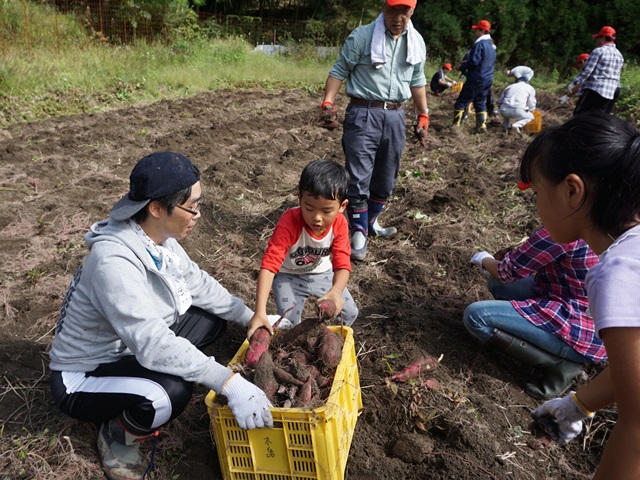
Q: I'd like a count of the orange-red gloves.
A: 2